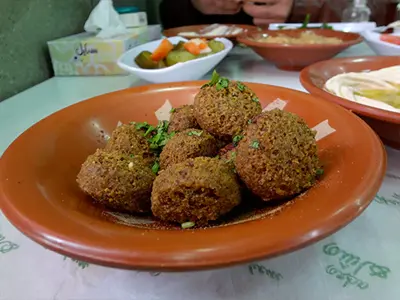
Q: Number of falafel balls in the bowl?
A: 7